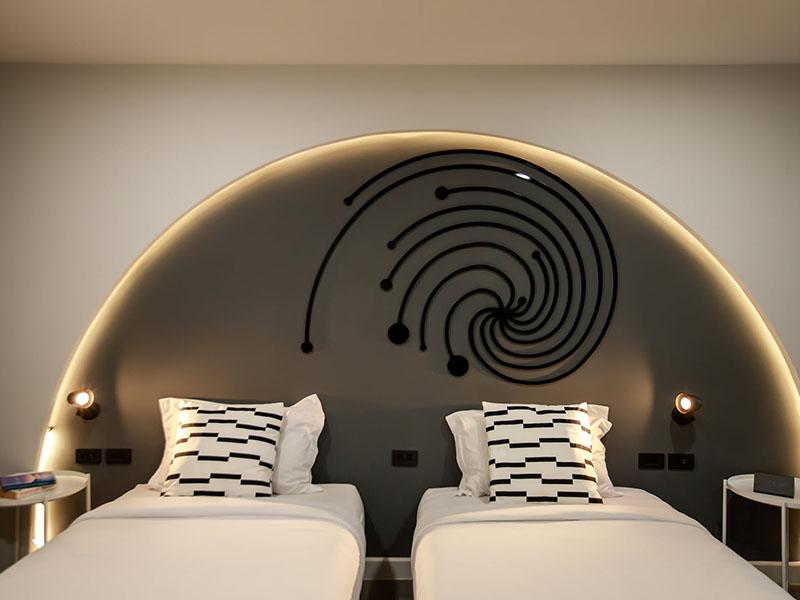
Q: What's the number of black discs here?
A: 10